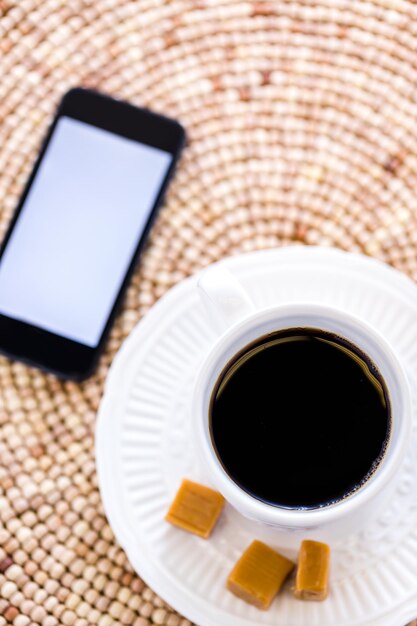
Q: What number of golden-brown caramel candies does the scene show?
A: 3